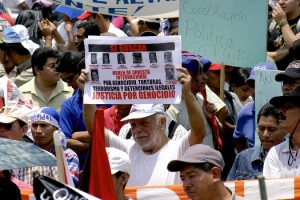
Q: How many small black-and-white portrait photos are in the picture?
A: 8